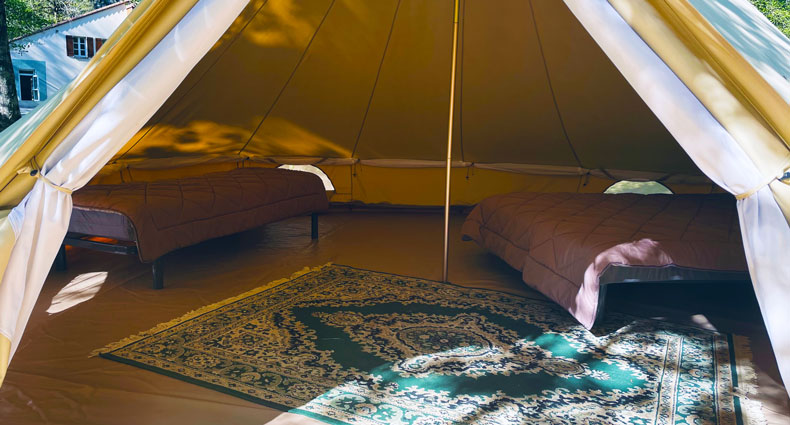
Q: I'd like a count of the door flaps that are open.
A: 2